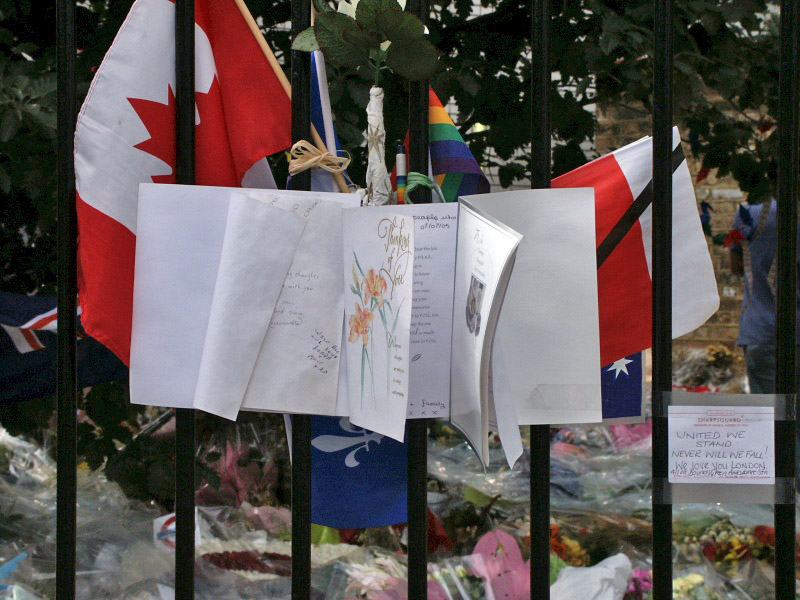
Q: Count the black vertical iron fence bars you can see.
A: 7